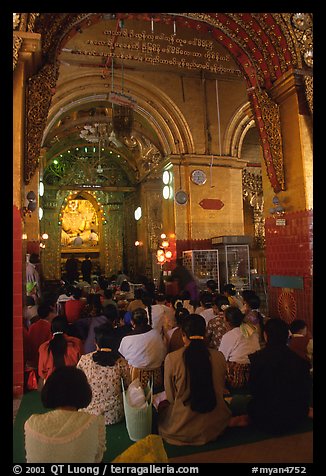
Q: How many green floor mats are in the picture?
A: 1